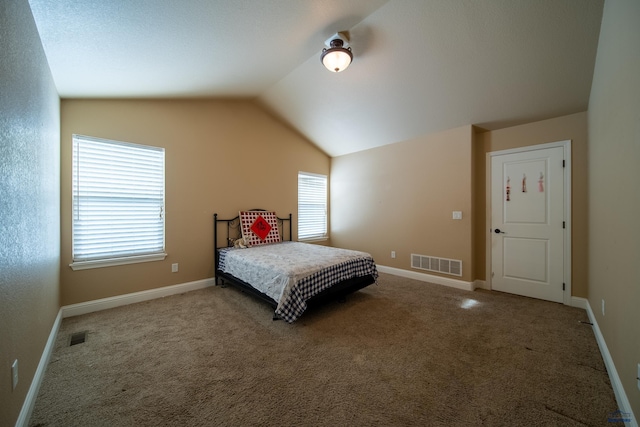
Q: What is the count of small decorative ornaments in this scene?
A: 3